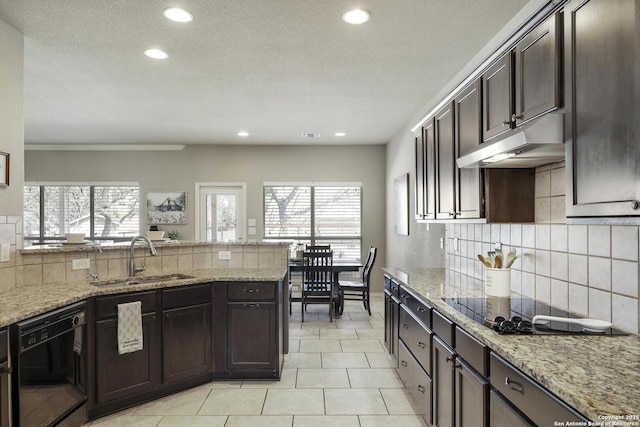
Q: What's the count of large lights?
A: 3